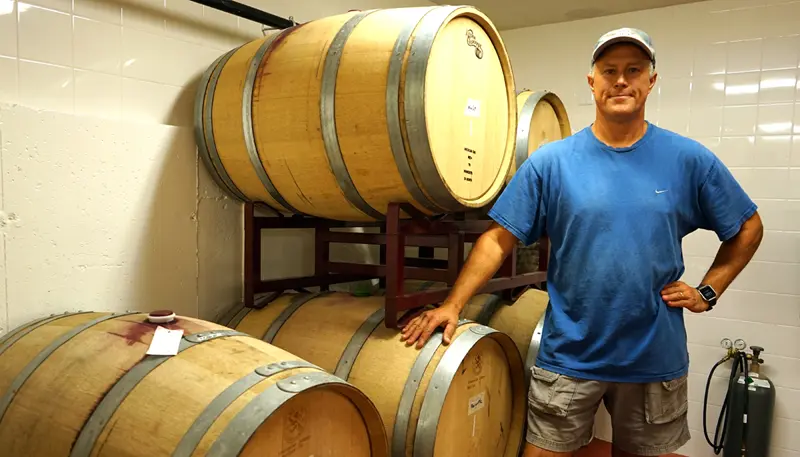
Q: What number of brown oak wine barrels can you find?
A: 5